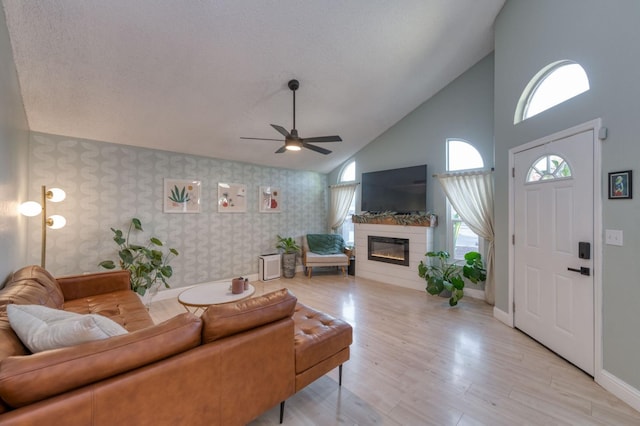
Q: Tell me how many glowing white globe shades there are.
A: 3